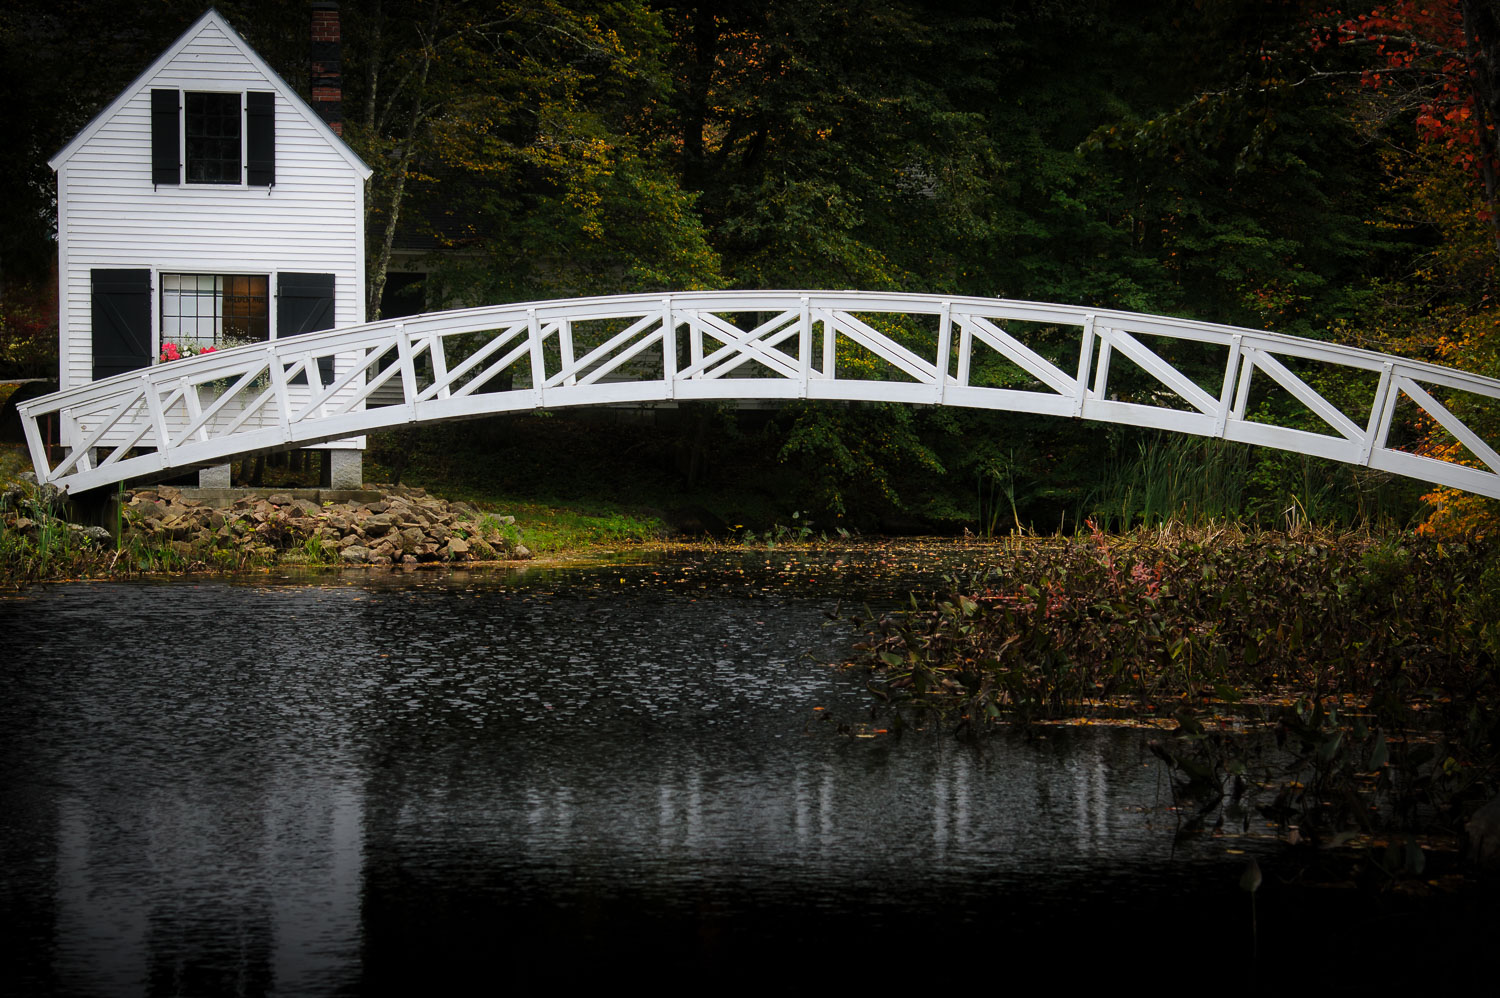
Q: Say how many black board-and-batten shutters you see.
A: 4